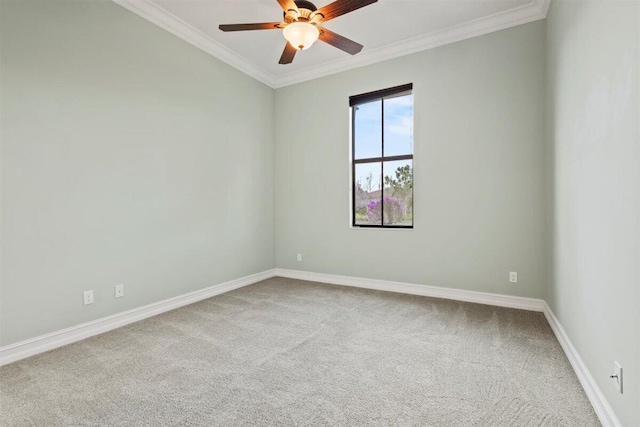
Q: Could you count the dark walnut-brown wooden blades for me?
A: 5